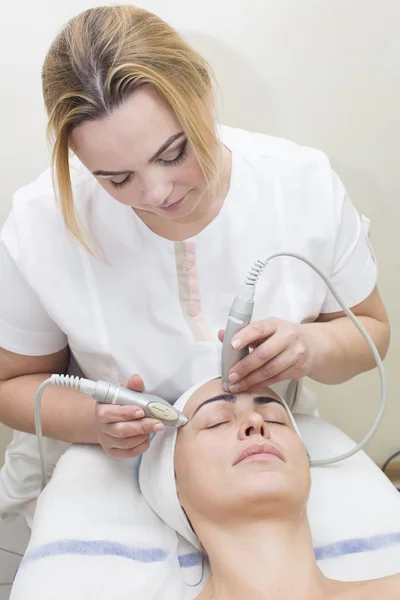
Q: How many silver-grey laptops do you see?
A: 0